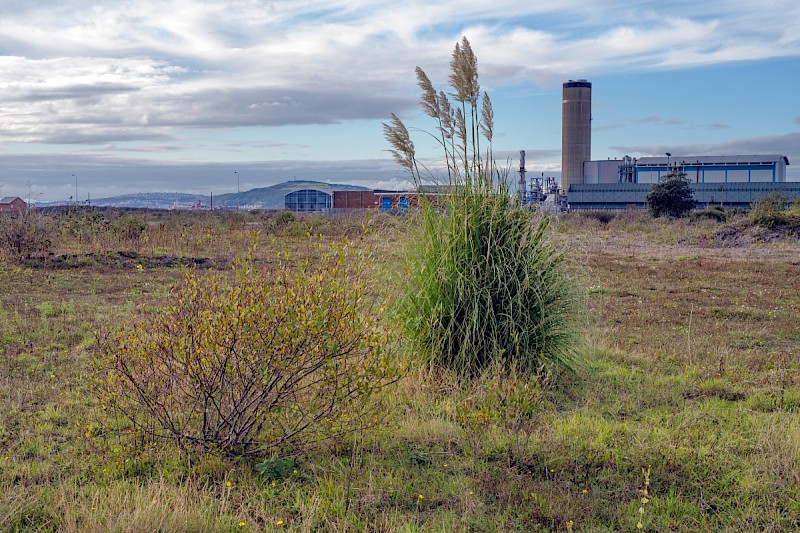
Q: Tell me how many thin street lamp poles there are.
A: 2